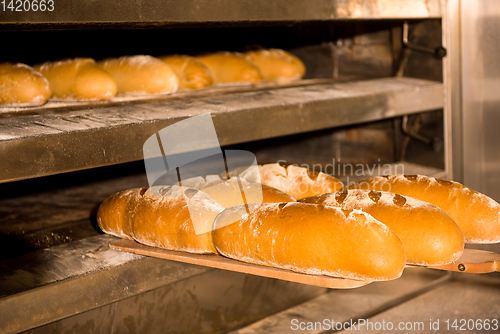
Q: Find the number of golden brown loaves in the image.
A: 12